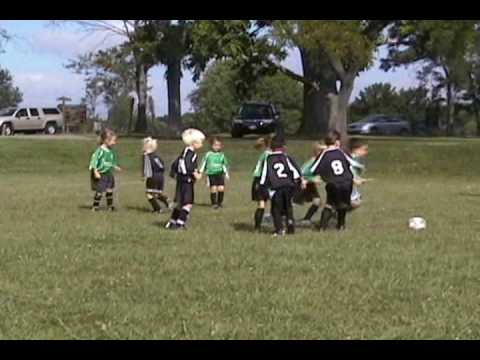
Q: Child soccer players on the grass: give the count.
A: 9